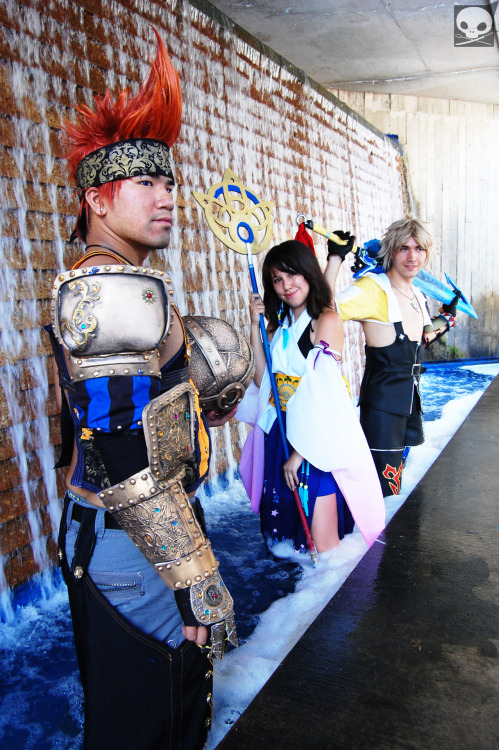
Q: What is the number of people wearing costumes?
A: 3